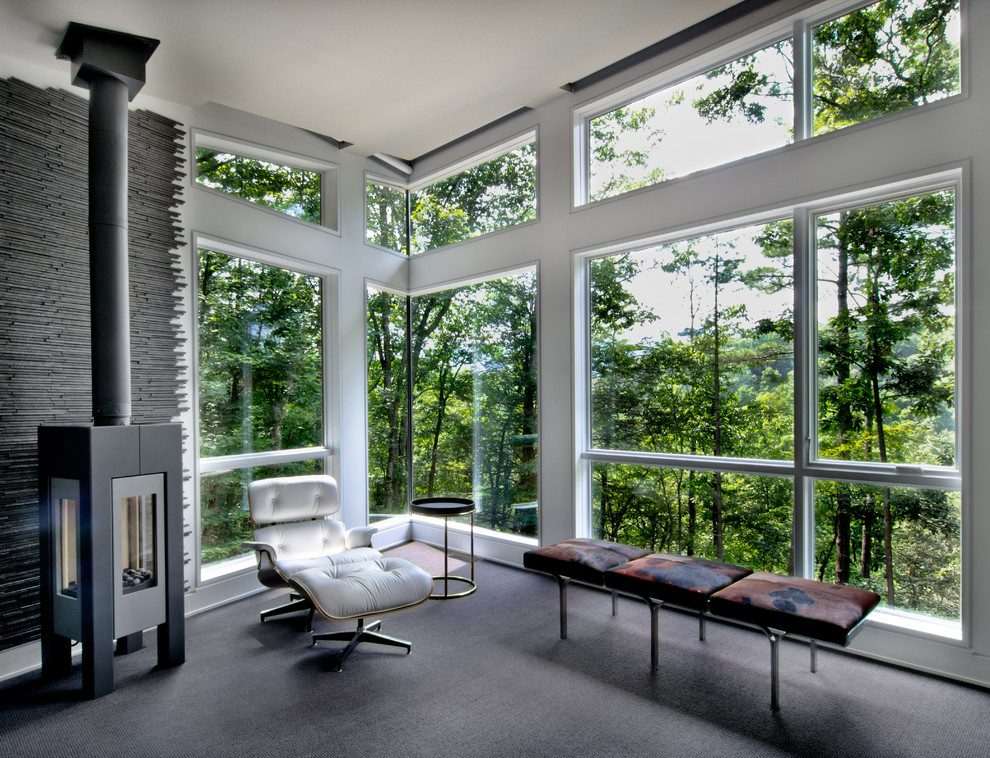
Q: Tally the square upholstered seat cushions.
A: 3